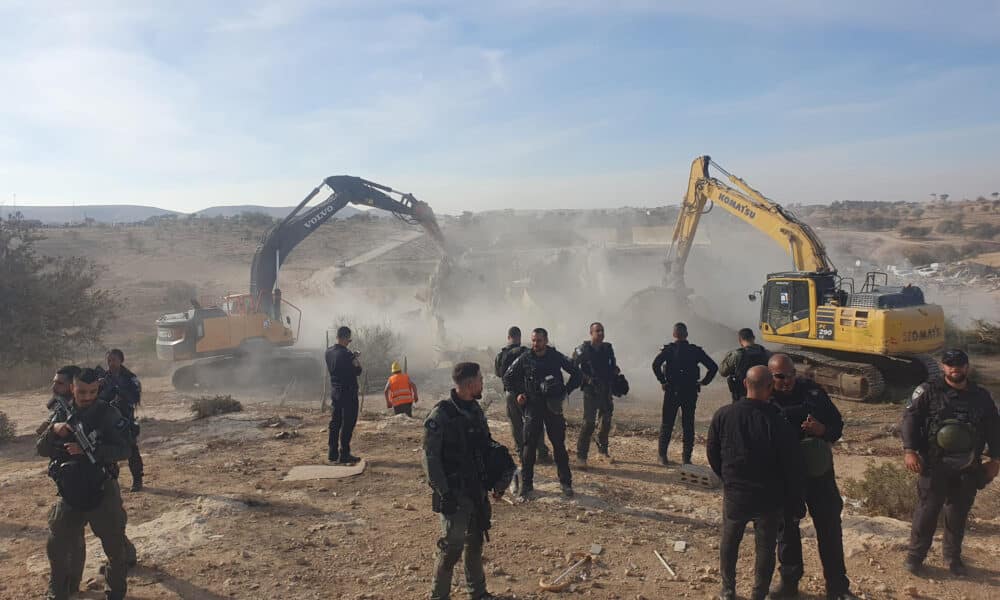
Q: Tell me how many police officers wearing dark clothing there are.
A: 13